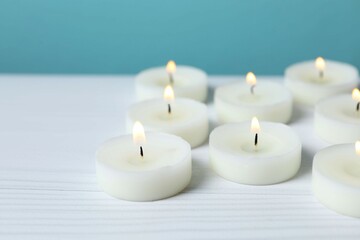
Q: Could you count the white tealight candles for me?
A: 8